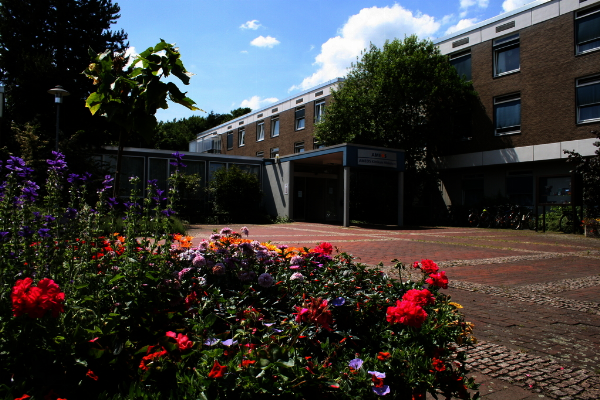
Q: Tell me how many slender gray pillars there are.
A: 2